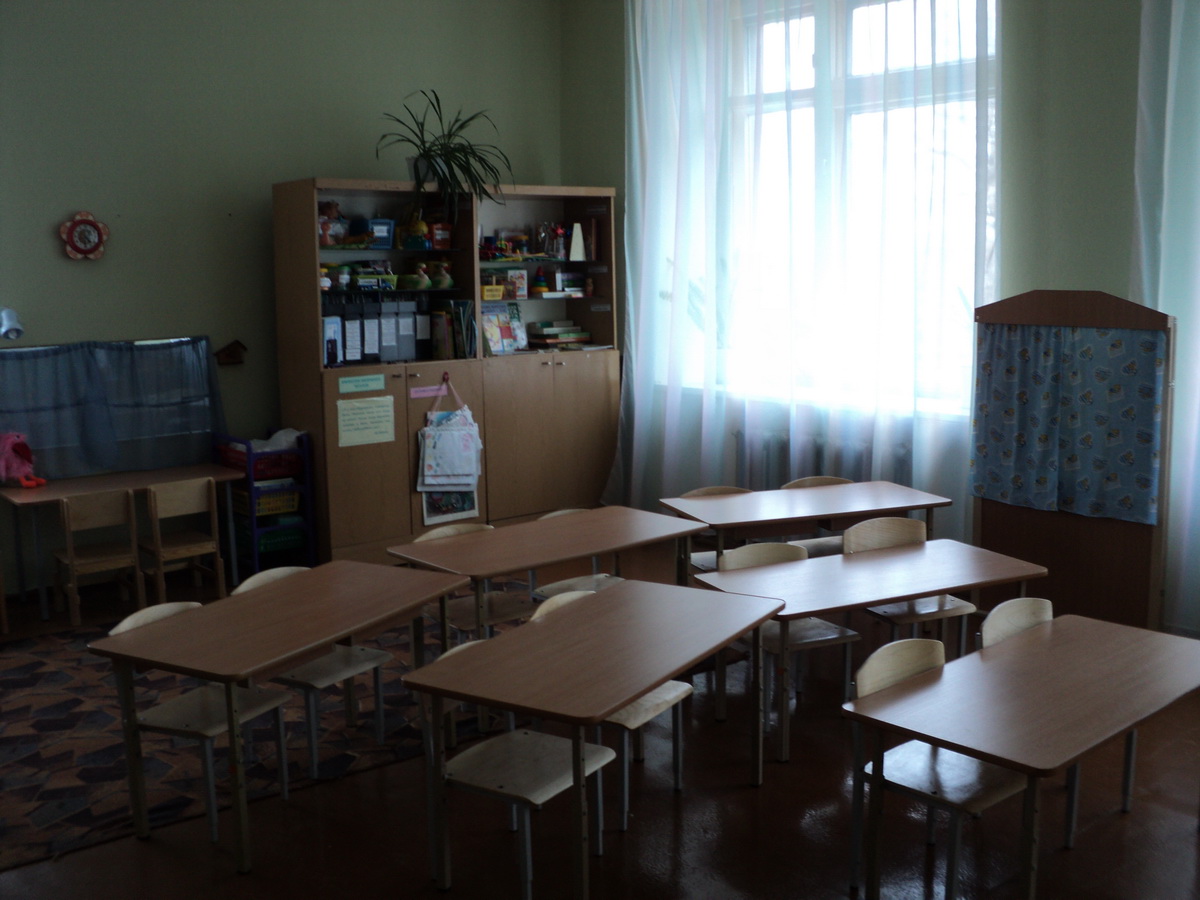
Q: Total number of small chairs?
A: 14